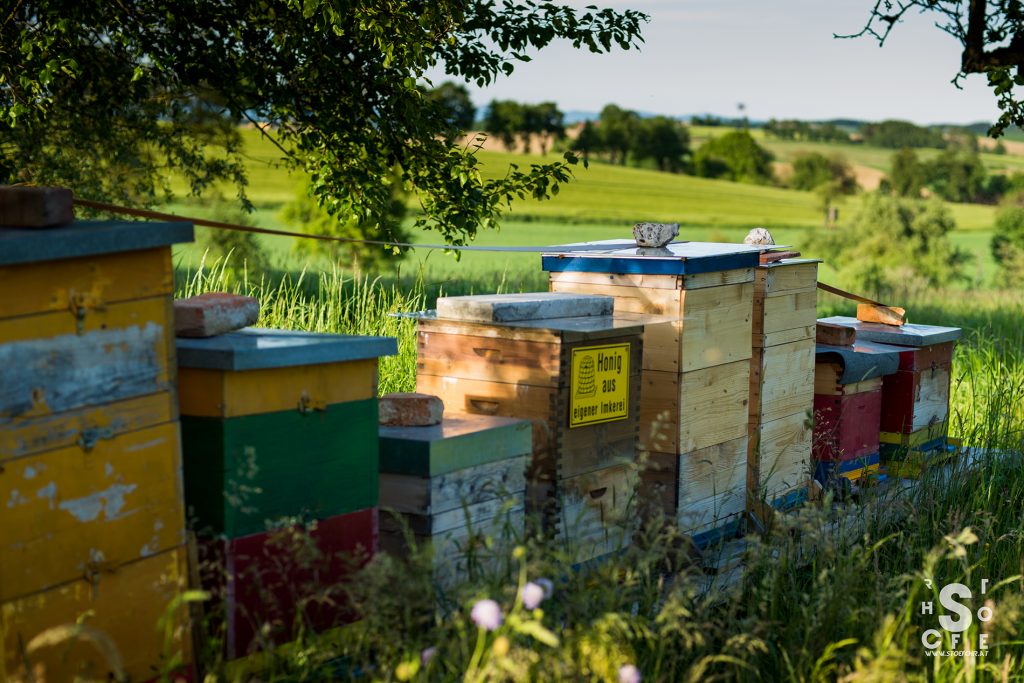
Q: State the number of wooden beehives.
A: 8